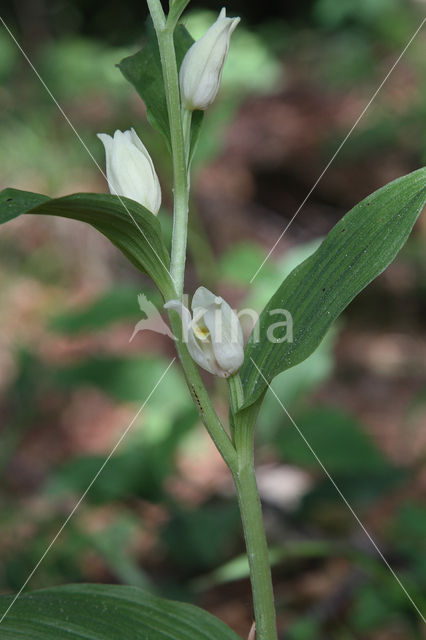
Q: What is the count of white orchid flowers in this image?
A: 3